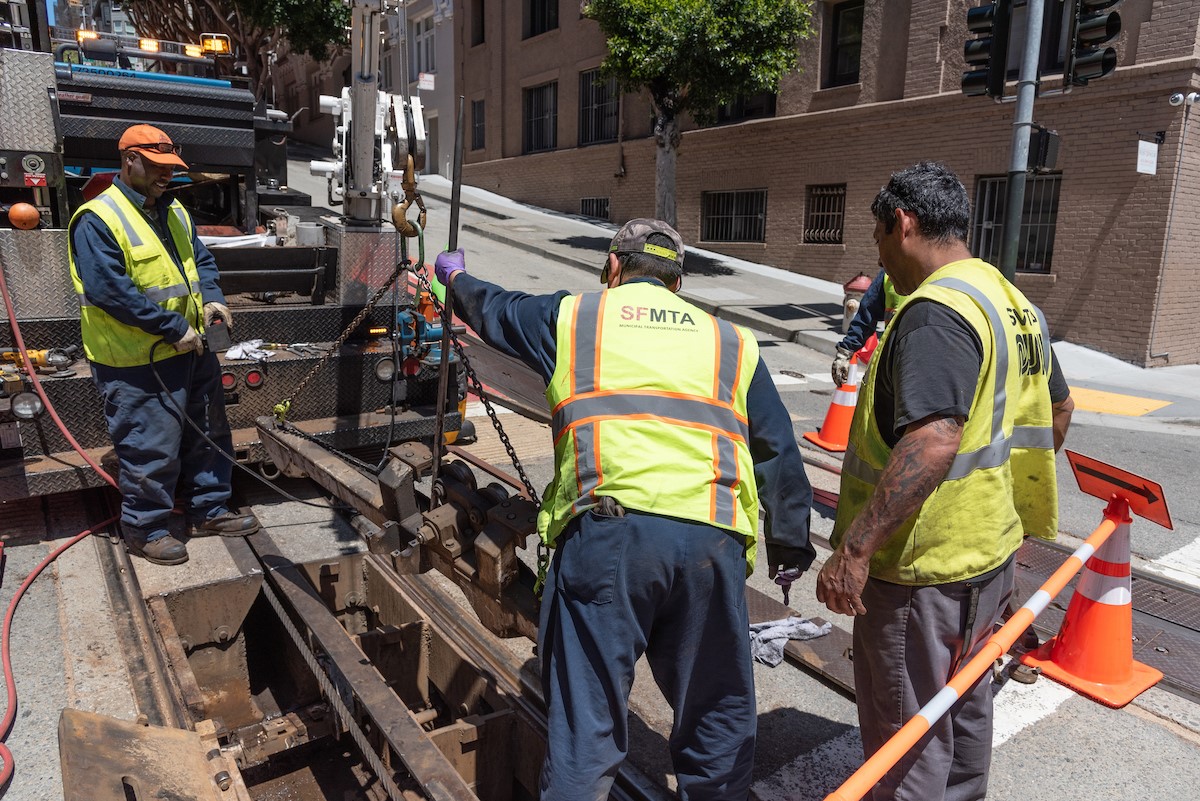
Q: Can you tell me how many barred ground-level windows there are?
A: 4